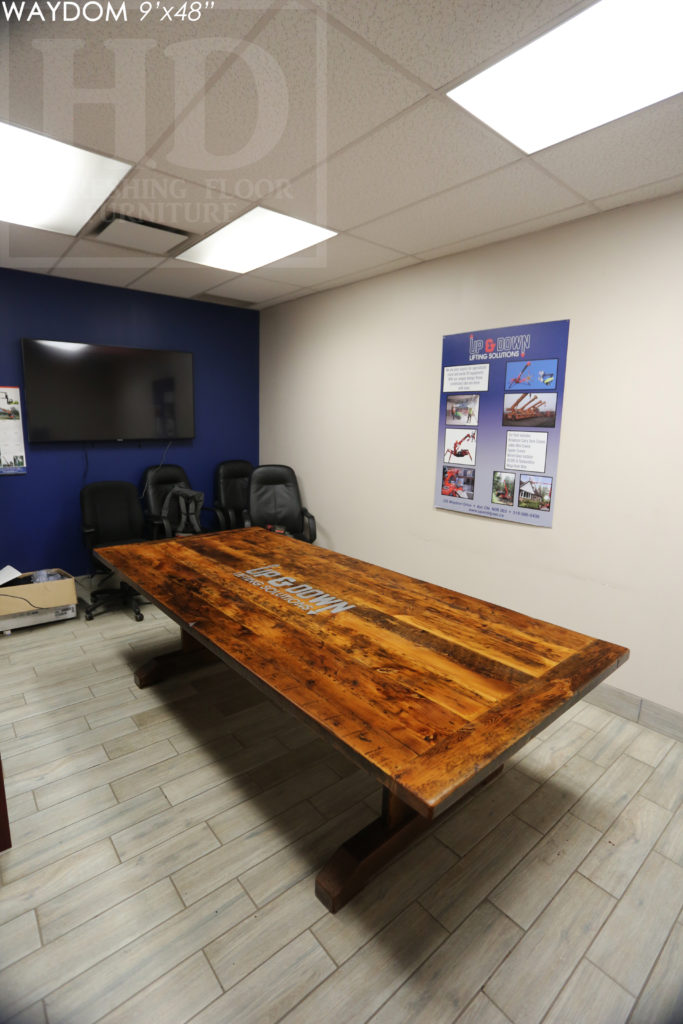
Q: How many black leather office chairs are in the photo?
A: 4